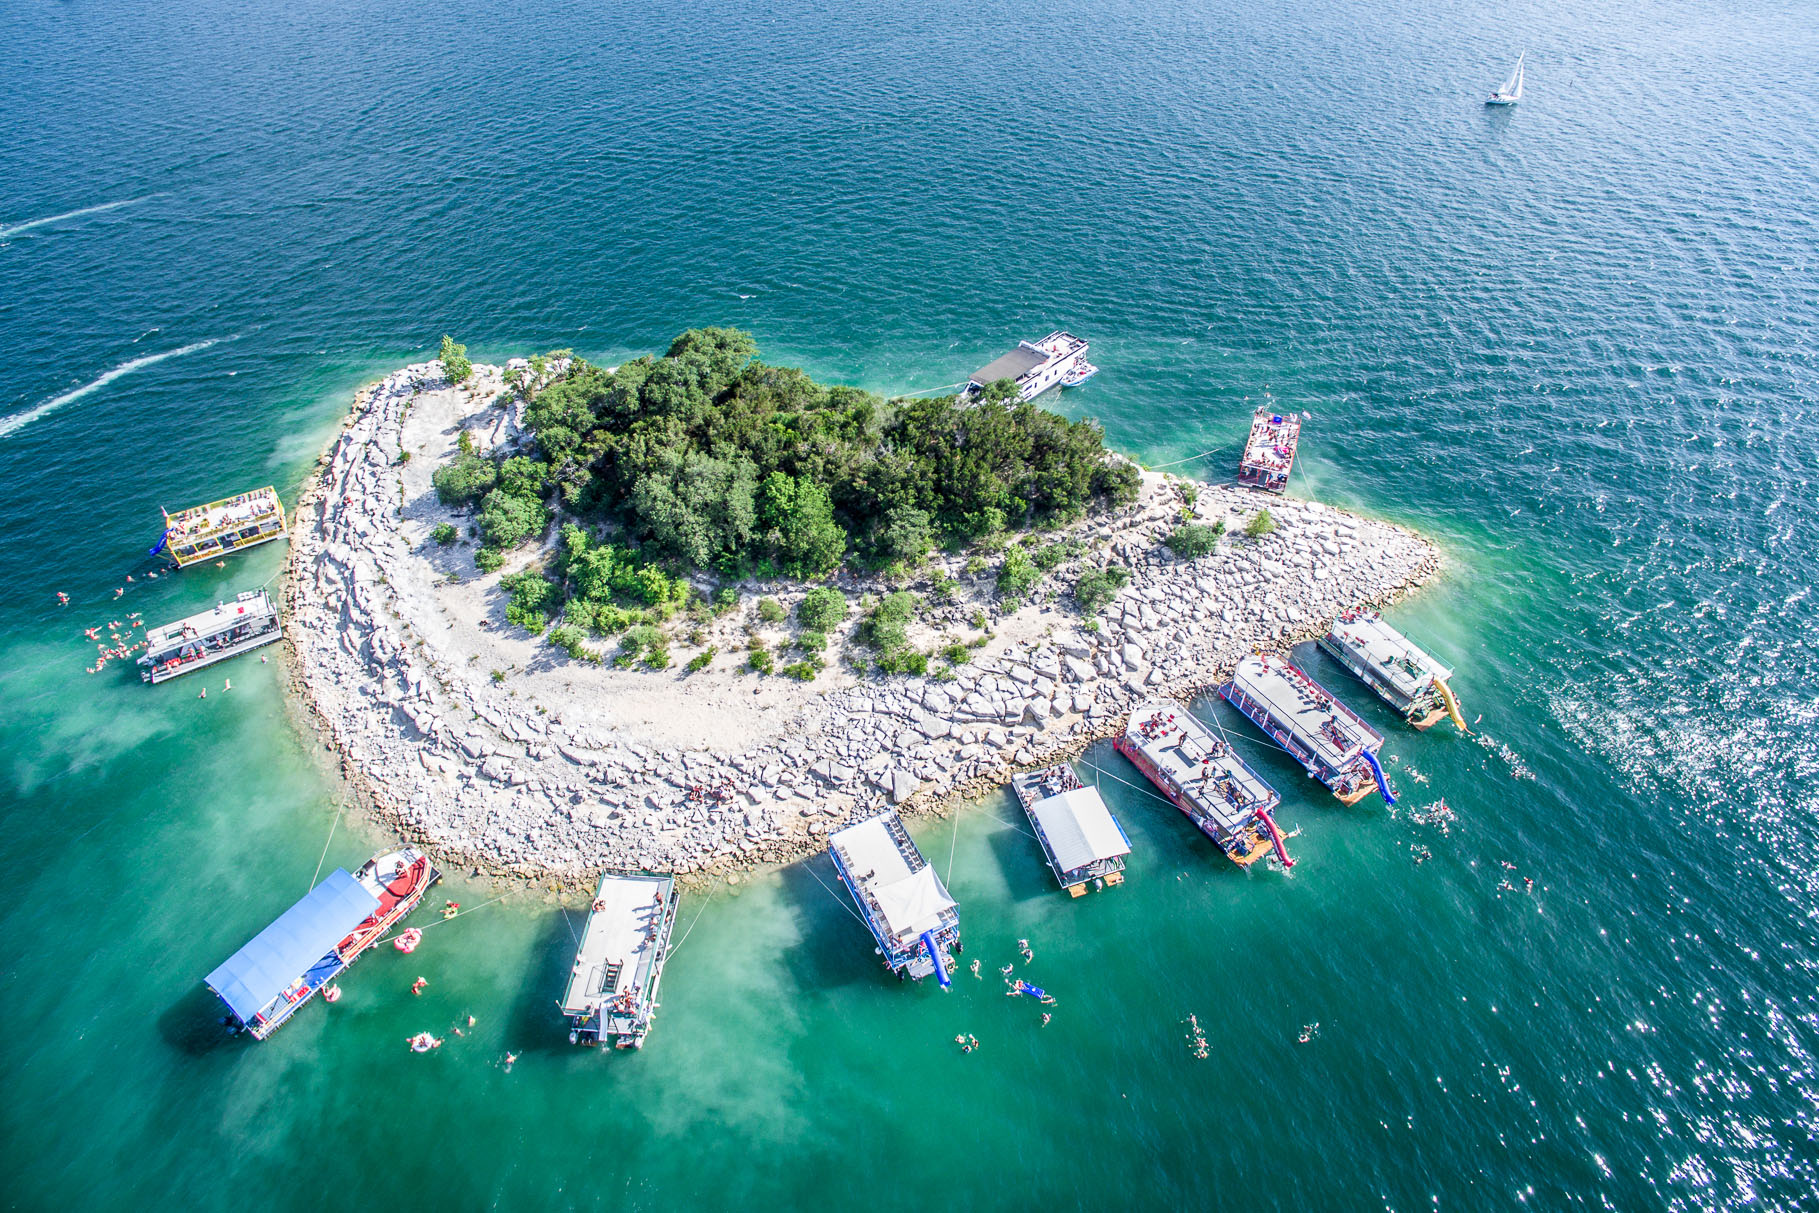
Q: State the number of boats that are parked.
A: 11